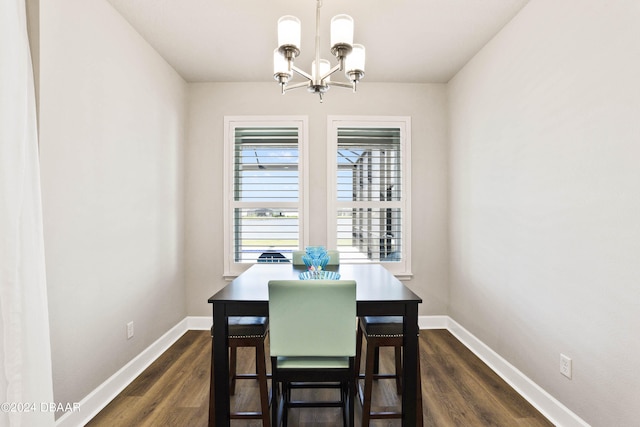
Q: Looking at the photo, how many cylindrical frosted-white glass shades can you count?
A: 5